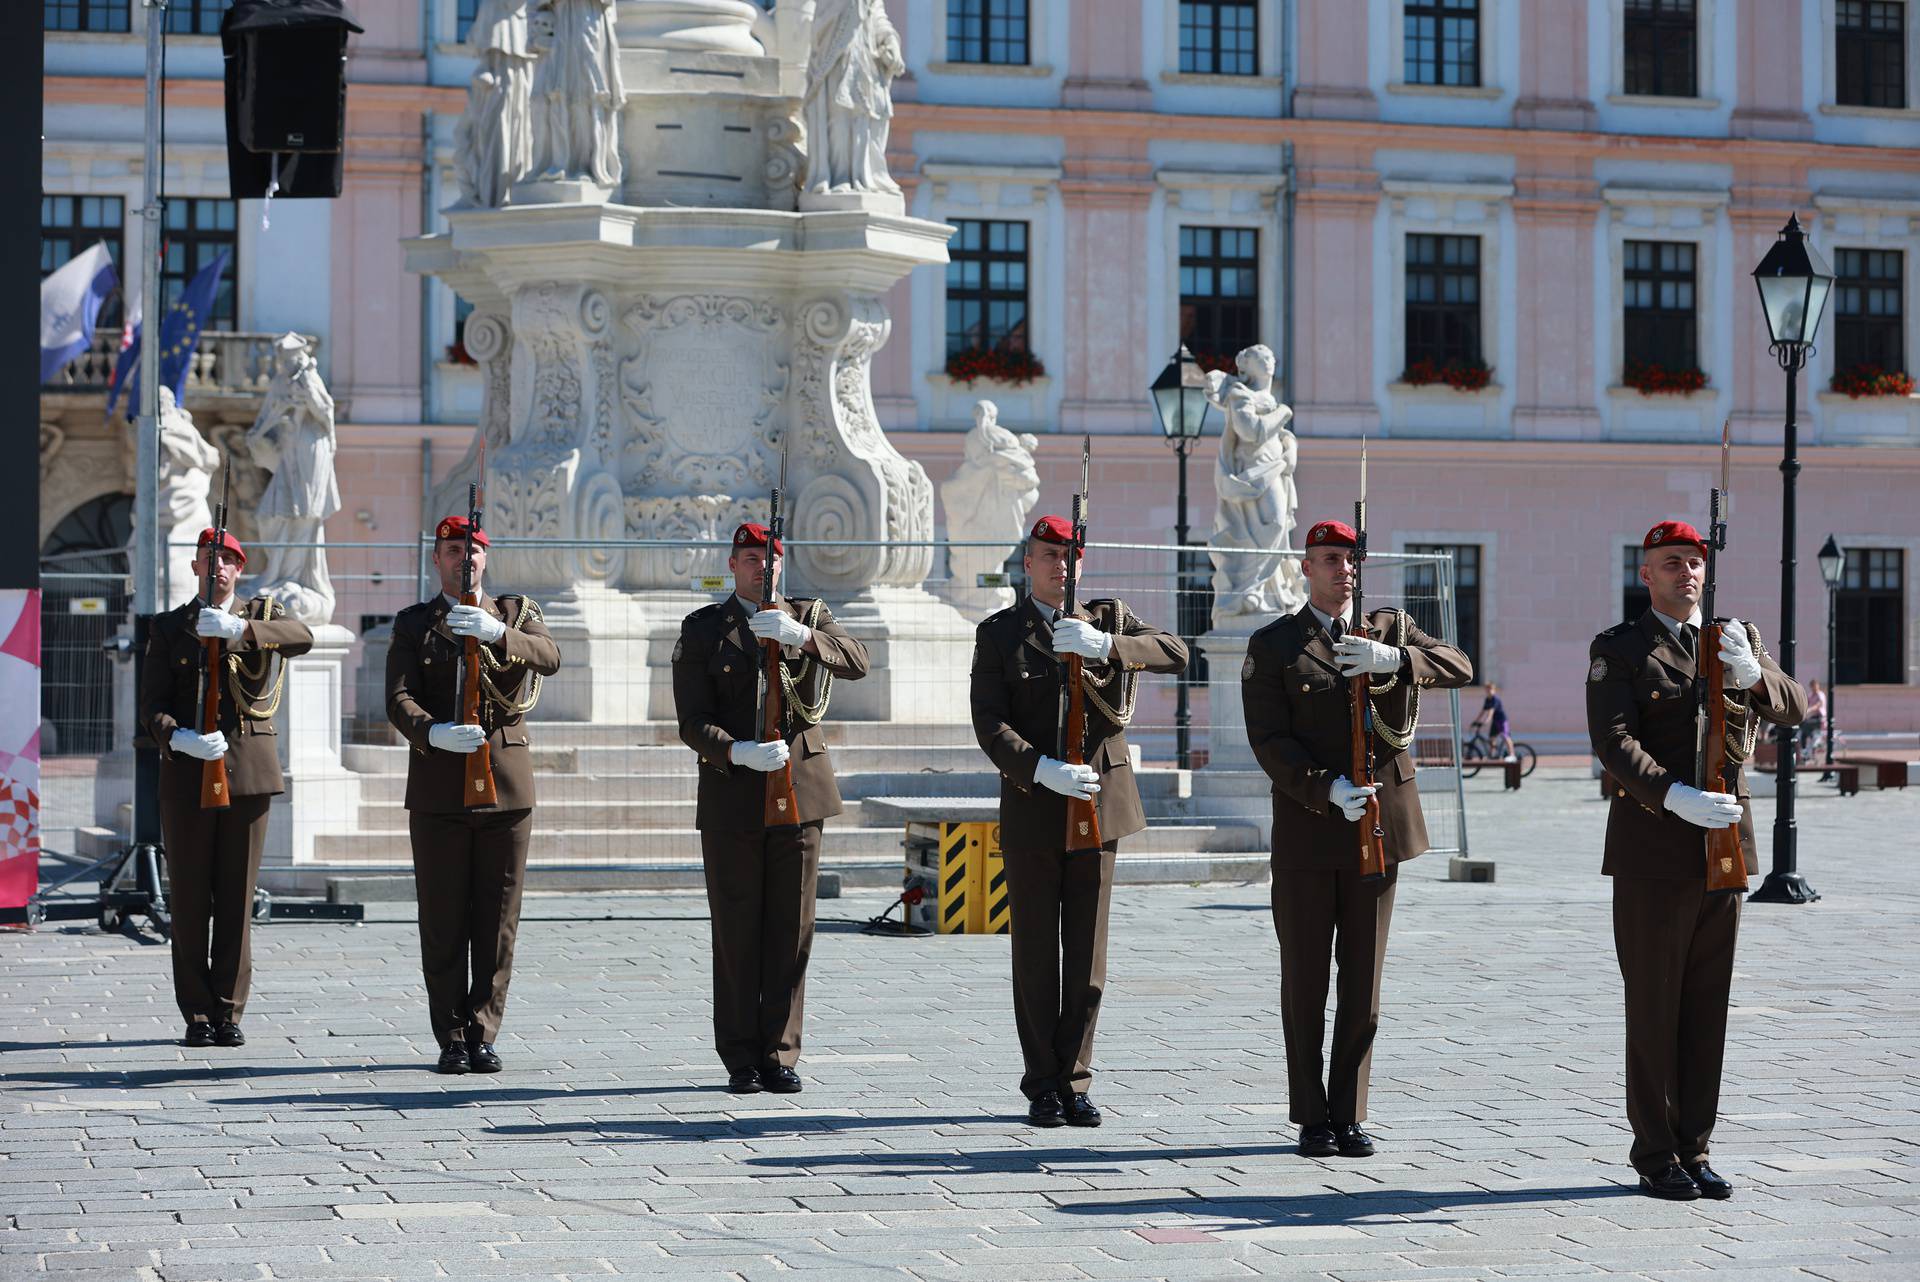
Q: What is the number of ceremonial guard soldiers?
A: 6